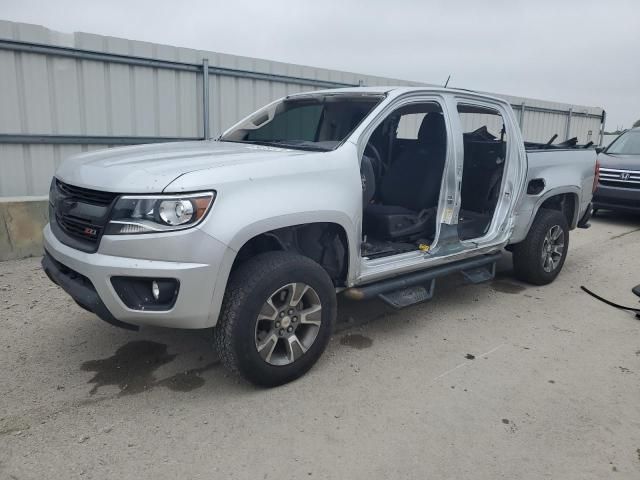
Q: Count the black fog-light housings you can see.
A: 1